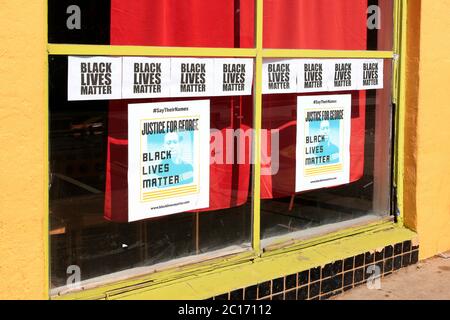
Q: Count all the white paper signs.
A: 10